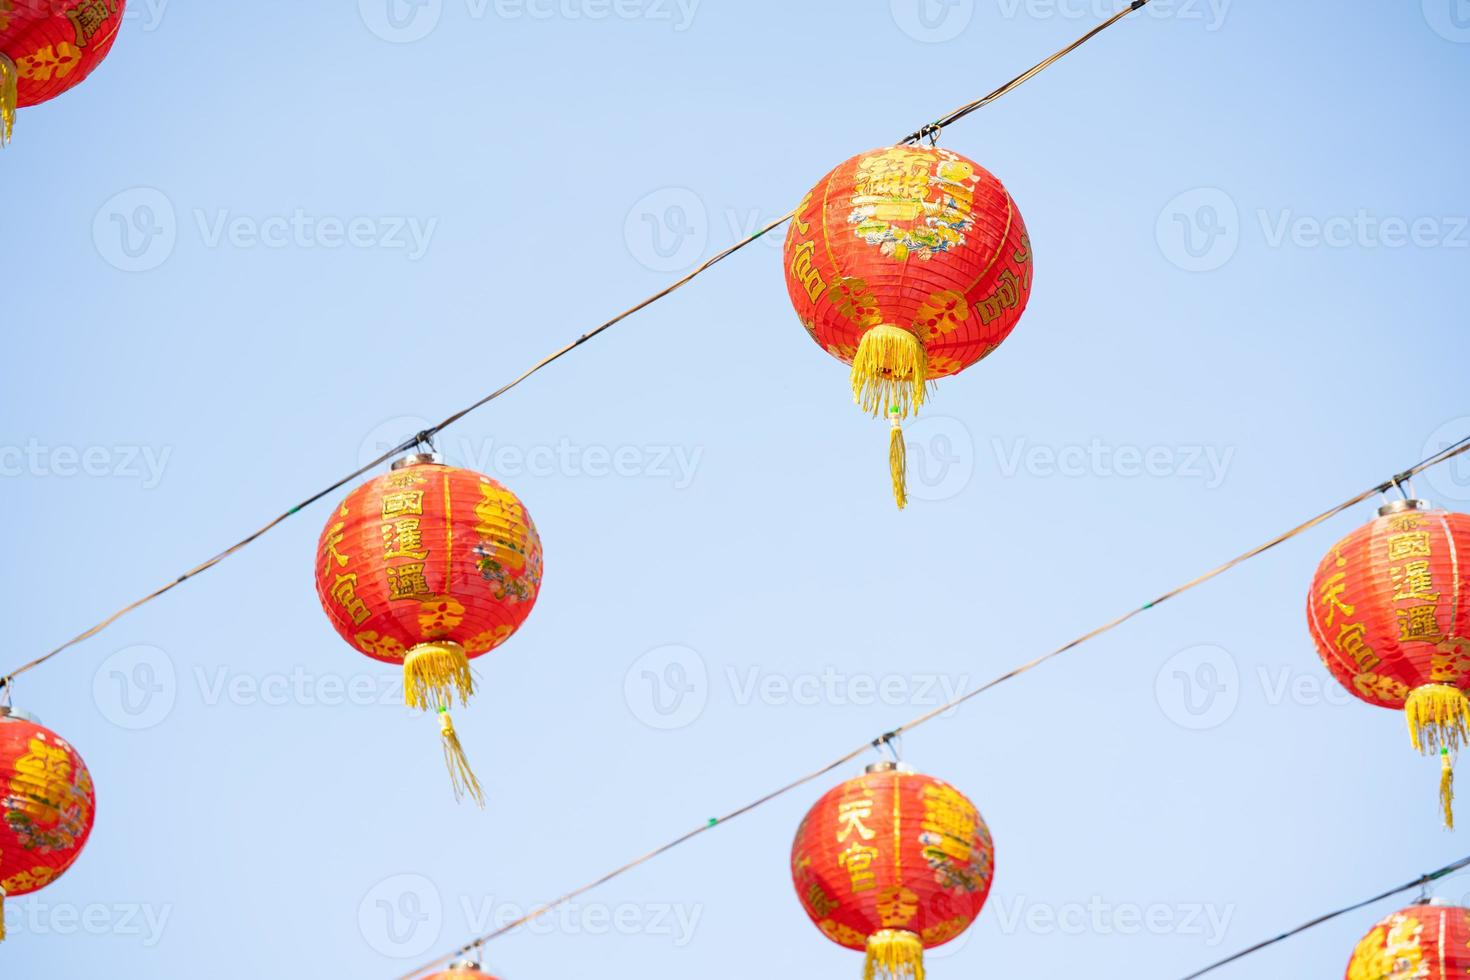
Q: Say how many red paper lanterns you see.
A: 8